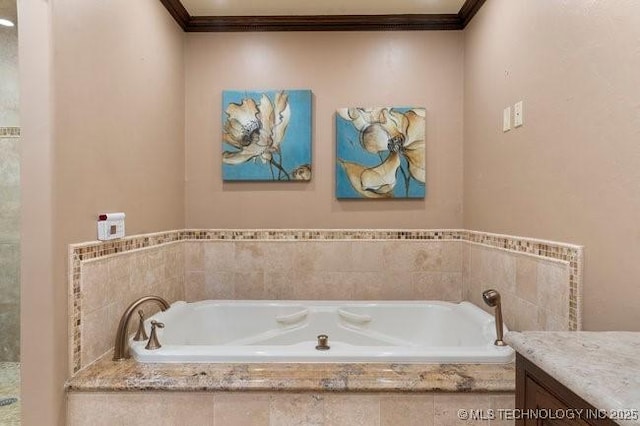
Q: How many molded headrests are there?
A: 2